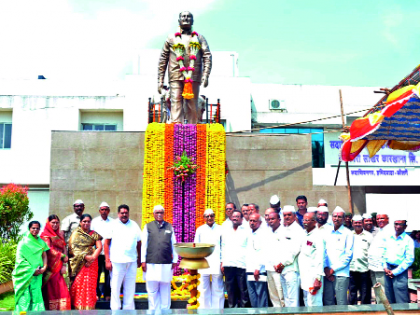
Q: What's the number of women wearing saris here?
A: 3